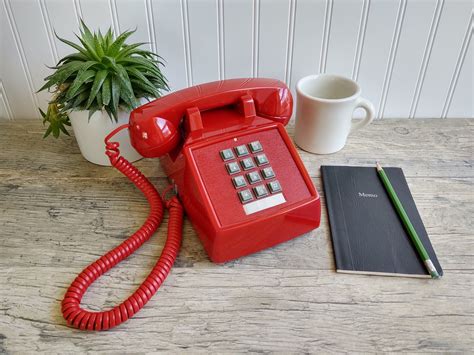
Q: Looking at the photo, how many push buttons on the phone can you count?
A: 12